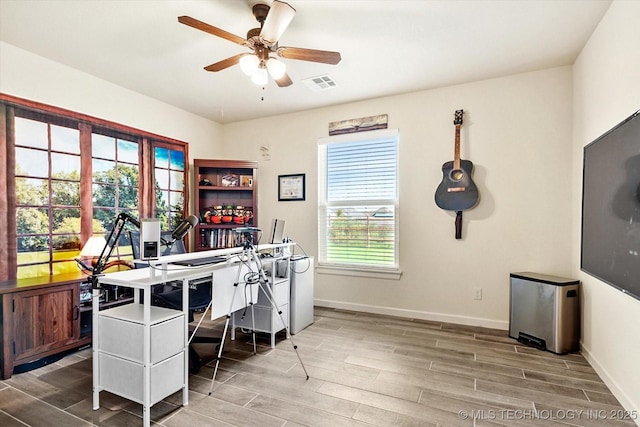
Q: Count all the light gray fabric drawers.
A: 4